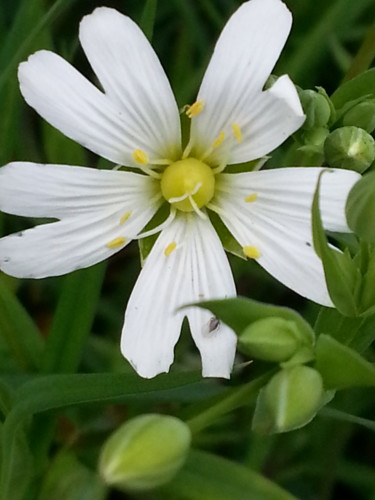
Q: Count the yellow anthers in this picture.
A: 9